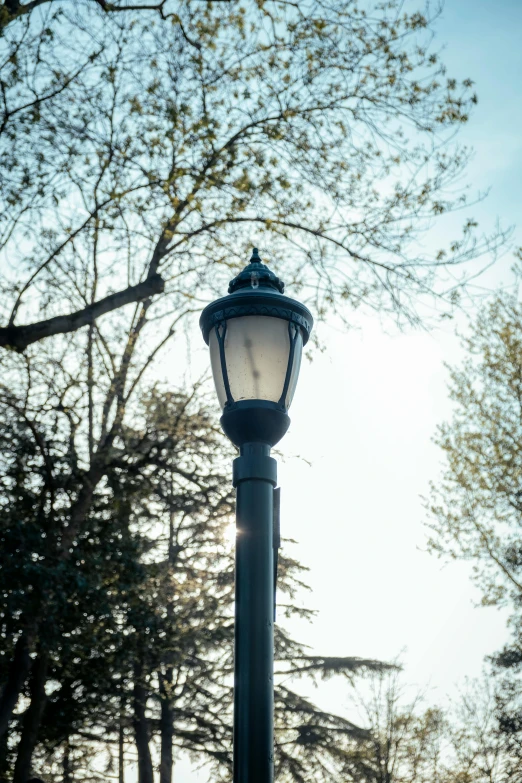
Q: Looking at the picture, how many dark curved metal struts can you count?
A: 2